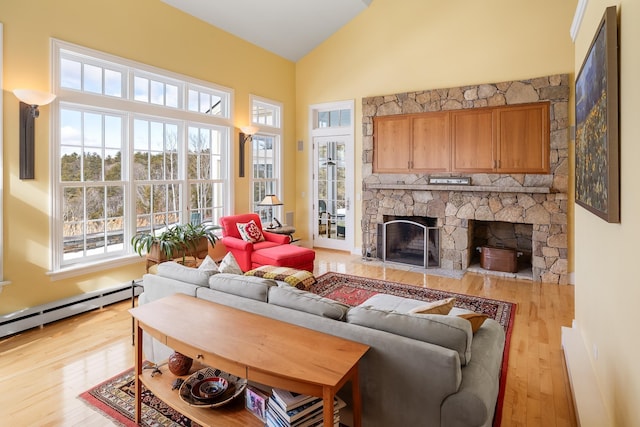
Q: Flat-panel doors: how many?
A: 4